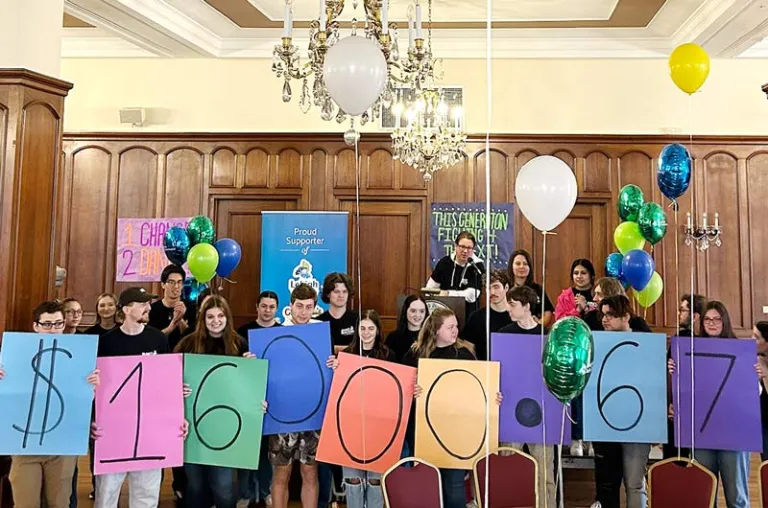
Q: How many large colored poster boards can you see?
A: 9